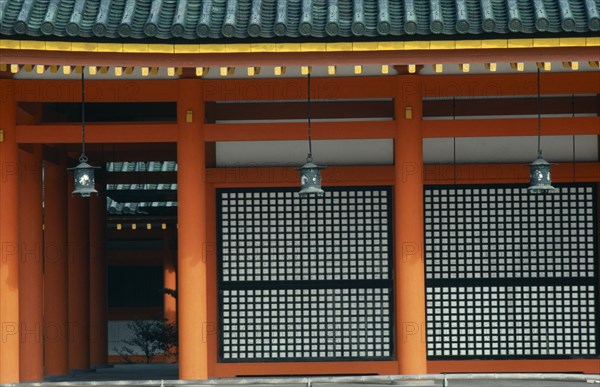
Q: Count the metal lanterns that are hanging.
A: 3